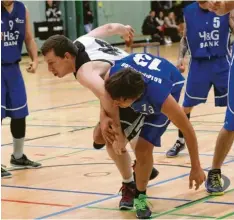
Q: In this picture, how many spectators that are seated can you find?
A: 3